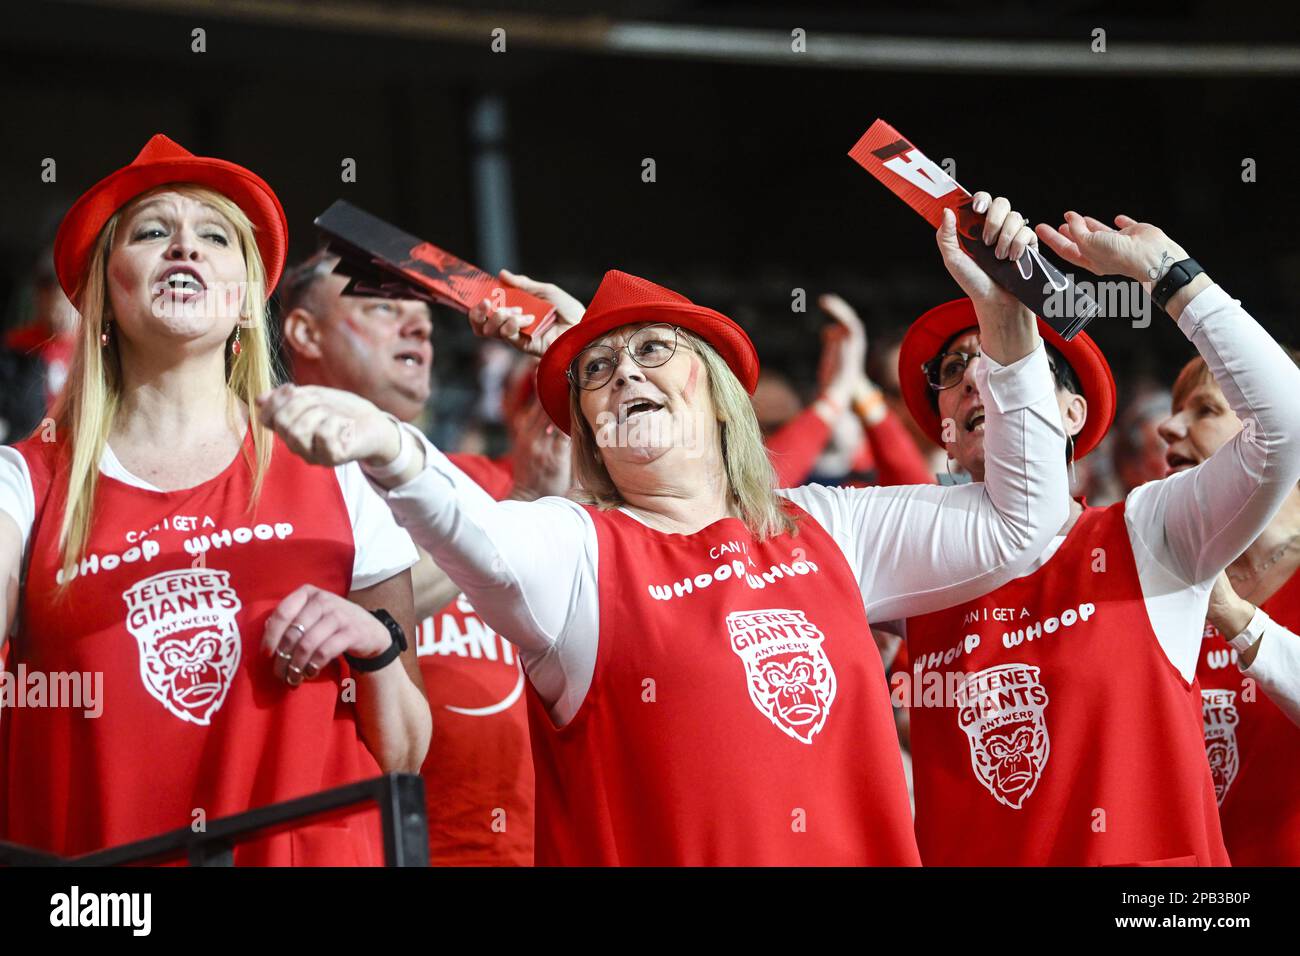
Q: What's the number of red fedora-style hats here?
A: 3